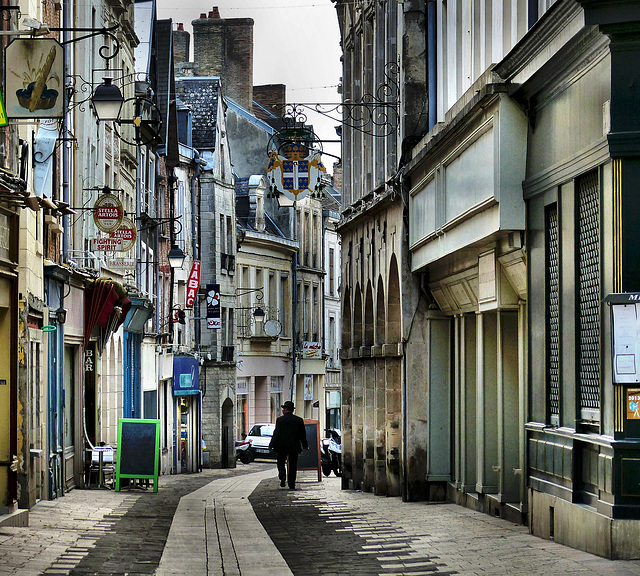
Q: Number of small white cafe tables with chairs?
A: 1